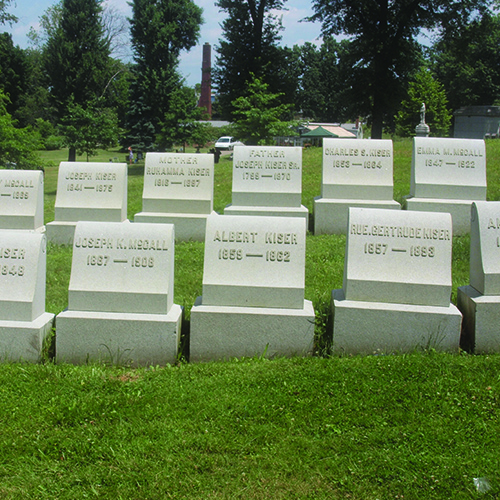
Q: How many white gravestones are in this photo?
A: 11